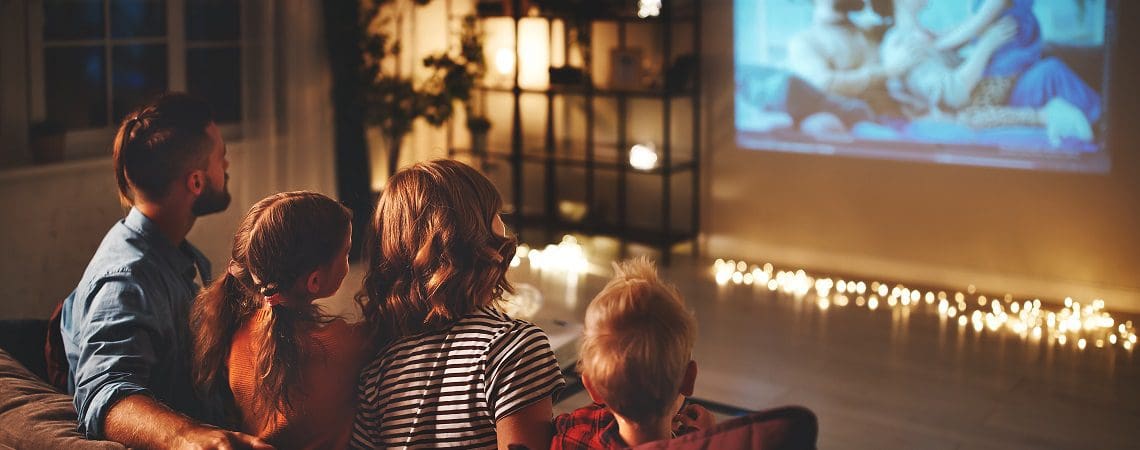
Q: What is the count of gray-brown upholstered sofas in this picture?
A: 1